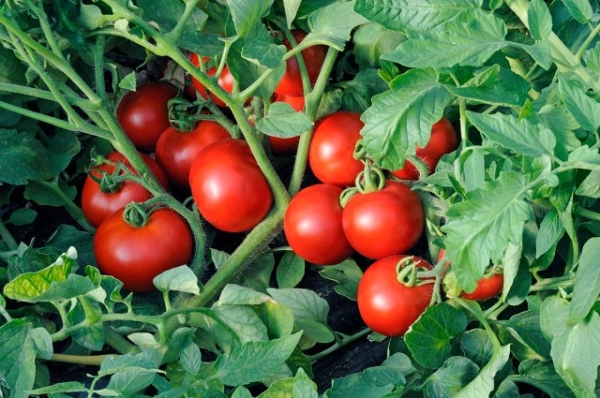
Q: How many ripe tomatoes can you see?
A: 14